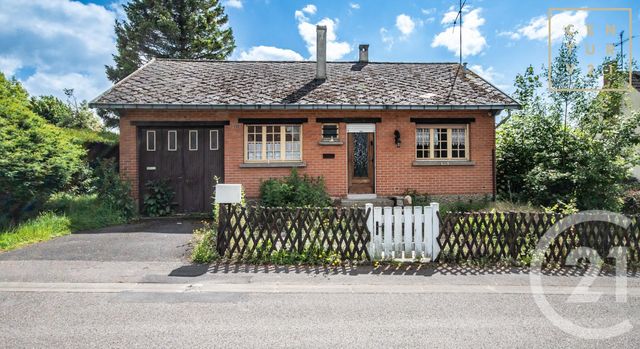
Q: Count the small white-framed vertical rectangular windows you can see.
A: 4